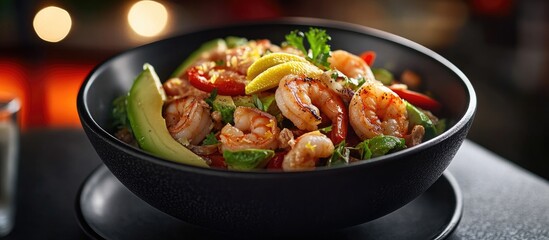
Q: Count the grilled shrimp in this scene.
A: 6